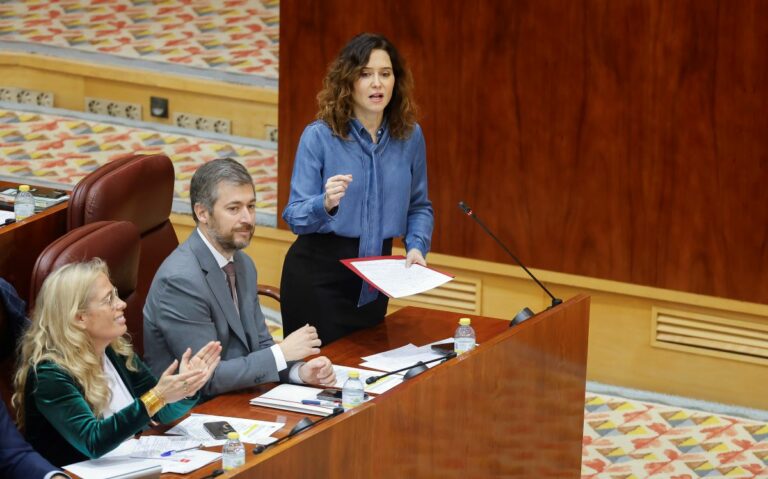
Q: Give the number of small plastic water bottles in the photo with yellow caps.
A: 4